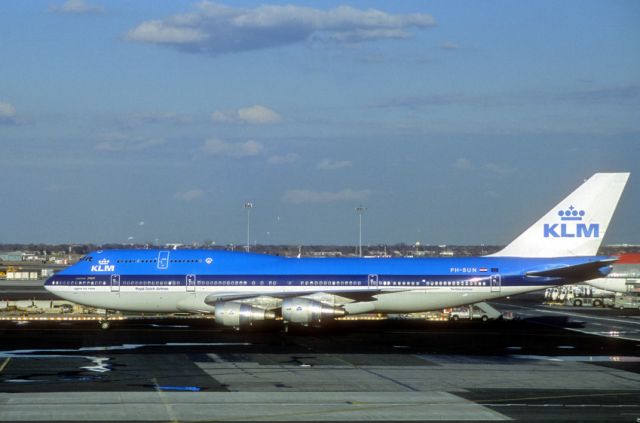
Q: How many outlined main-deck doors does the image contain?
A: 4